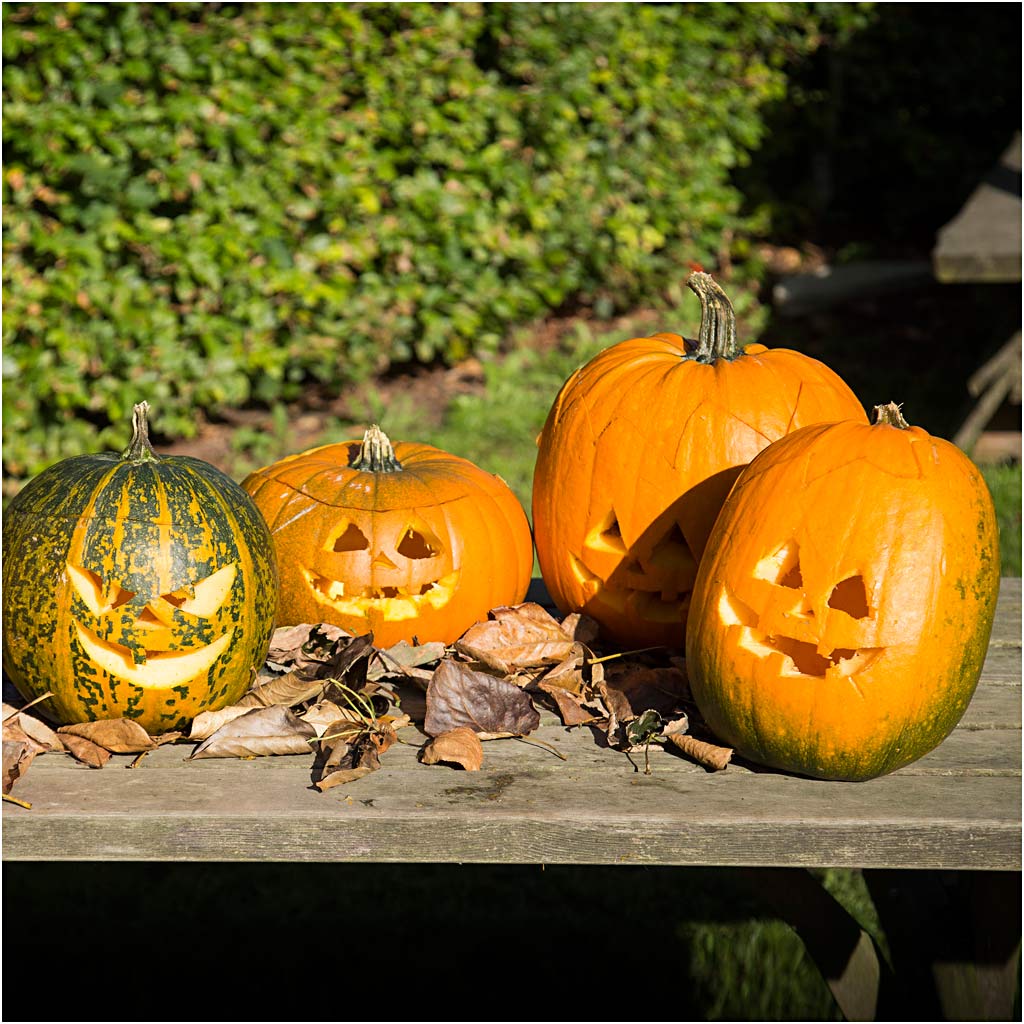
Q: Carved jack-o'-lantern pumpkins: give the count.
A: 4